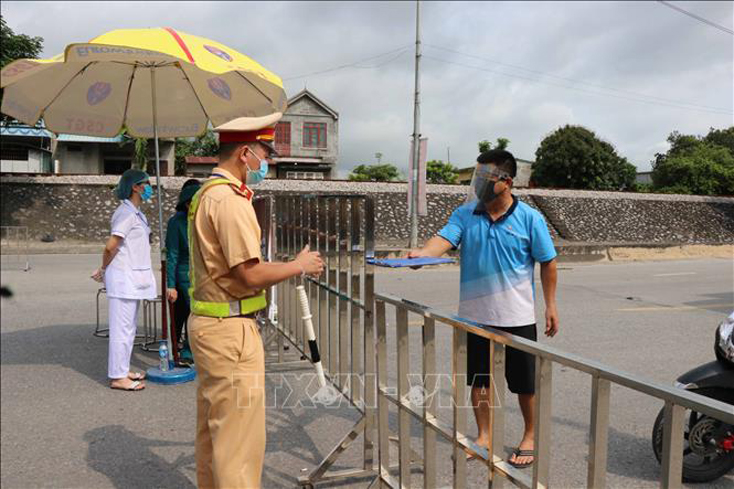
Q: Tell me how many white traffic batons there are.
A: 1